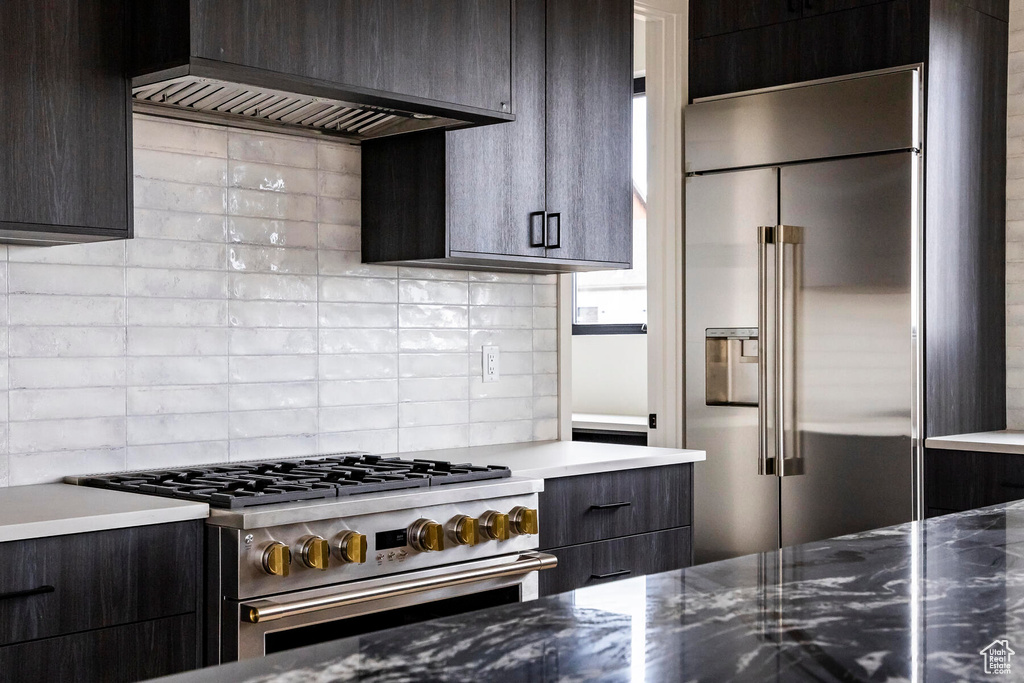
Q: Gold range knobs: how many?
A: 7